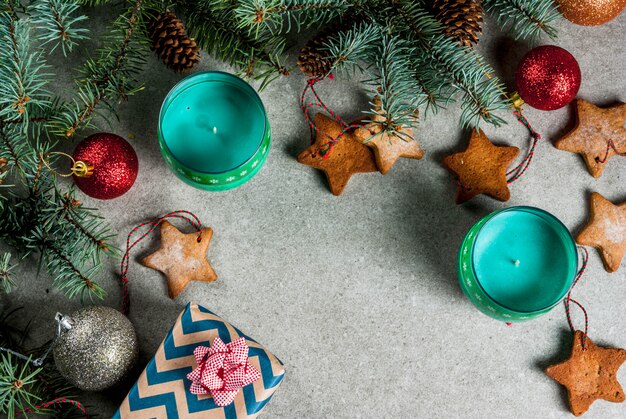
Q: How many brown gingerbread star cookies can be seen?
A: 7